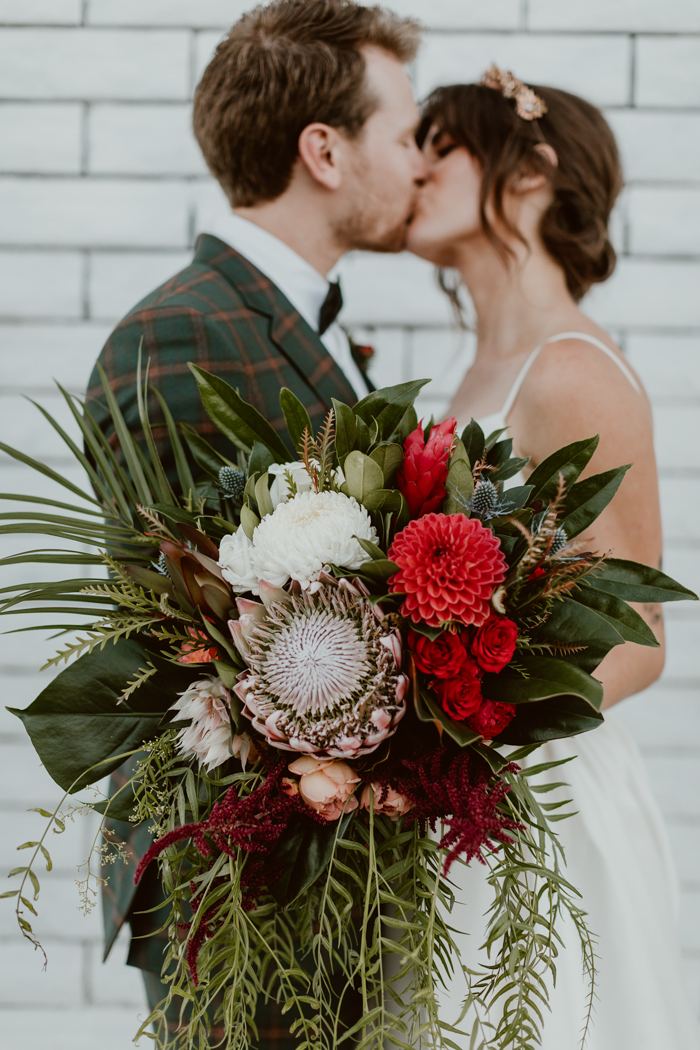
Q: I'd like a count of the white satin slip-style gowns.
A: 1